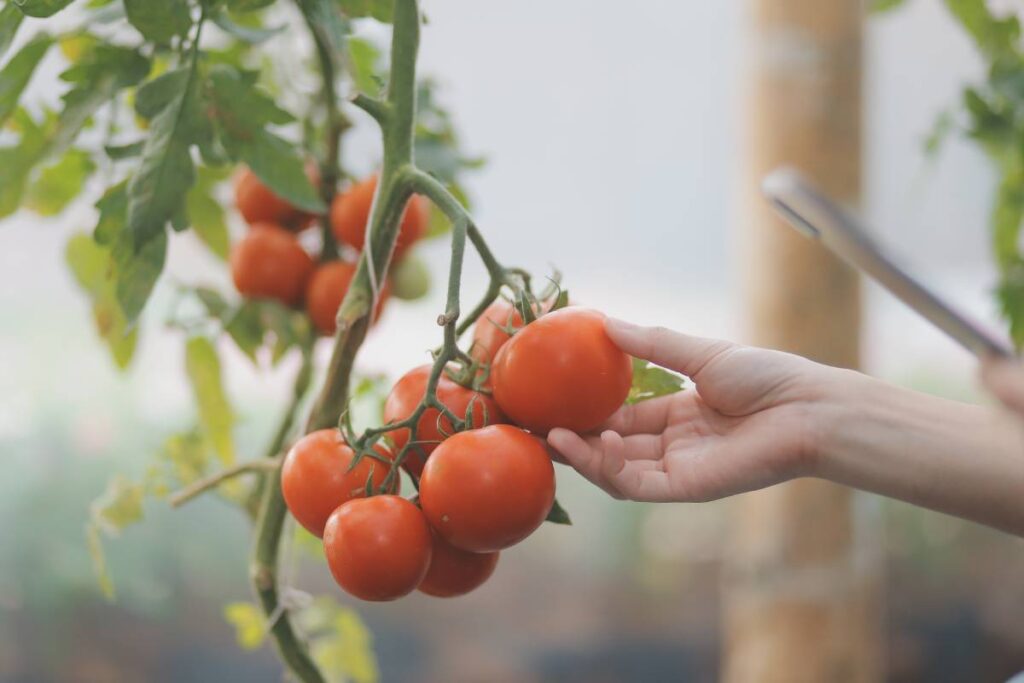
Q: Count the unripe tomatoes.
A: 1